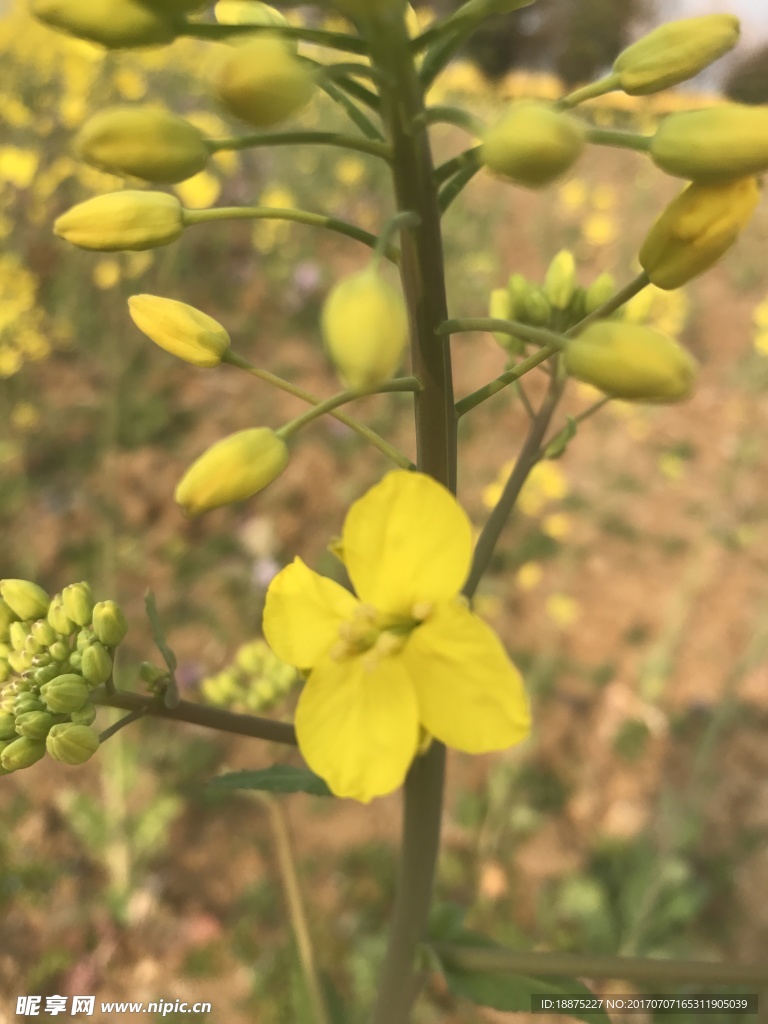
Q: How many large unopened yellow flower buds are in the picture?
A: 12